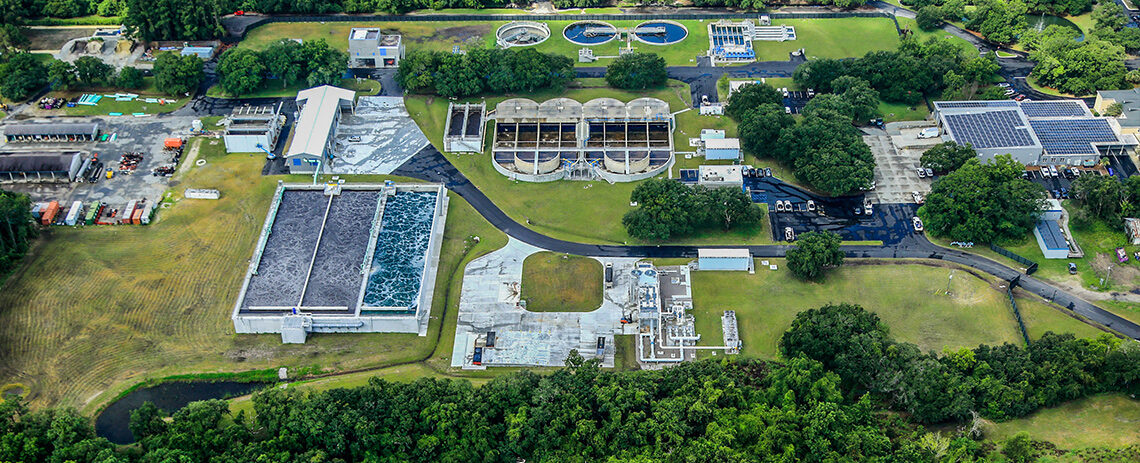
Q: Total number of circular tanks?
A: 3